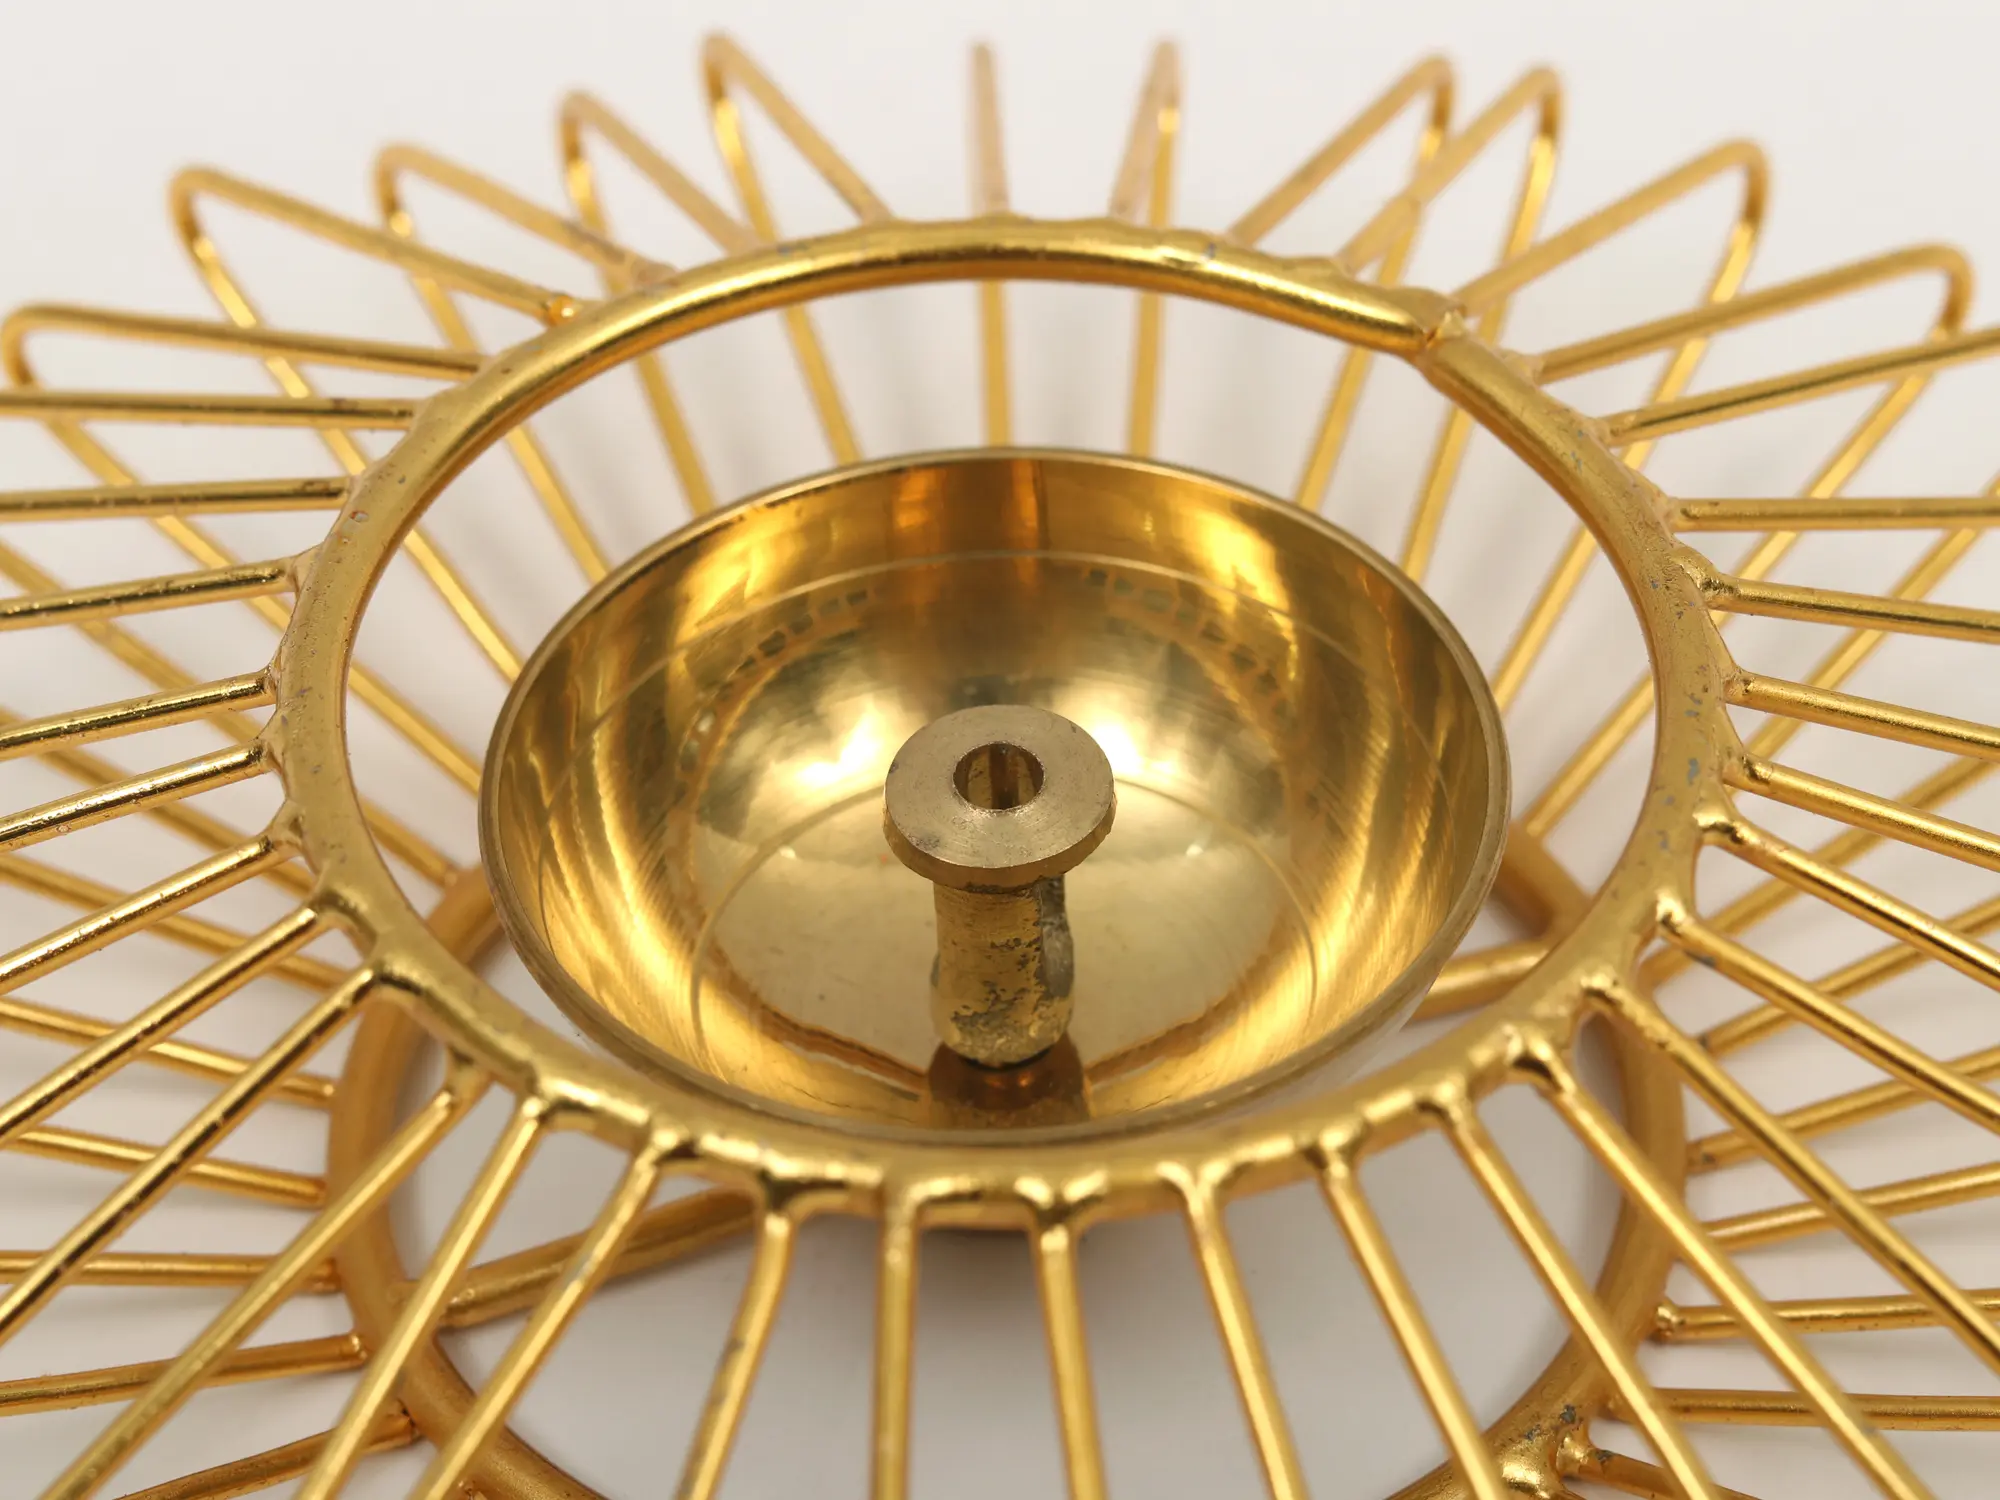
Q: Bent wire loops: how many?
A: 11